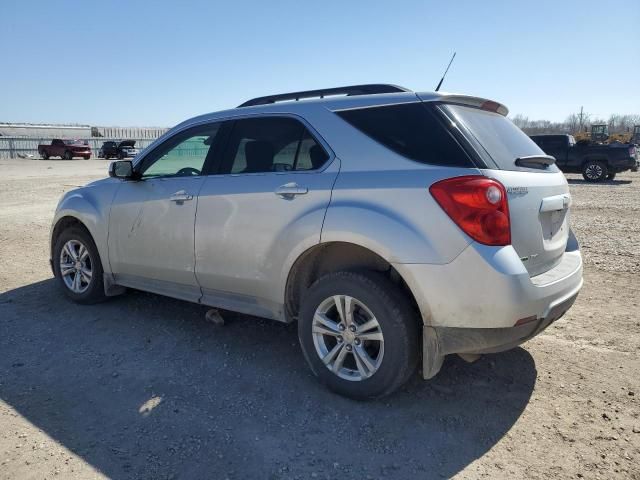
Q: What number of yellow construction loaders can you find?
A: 2